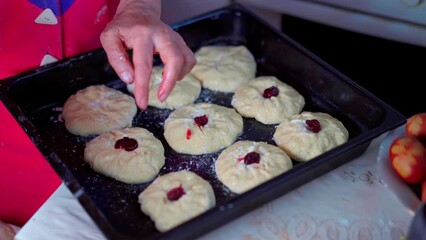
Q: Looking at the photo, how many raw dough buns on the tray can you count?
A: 9